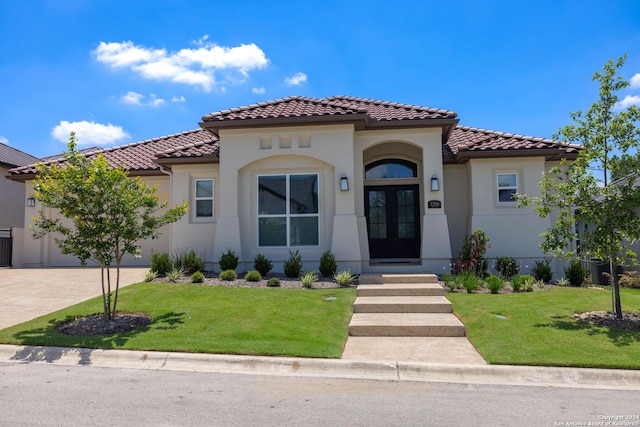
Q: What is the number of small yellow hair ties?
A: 0